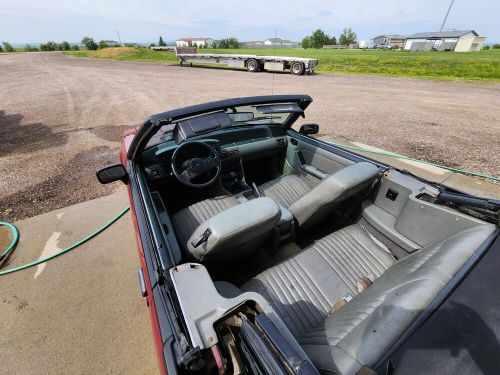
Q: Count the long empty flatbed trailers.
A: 1